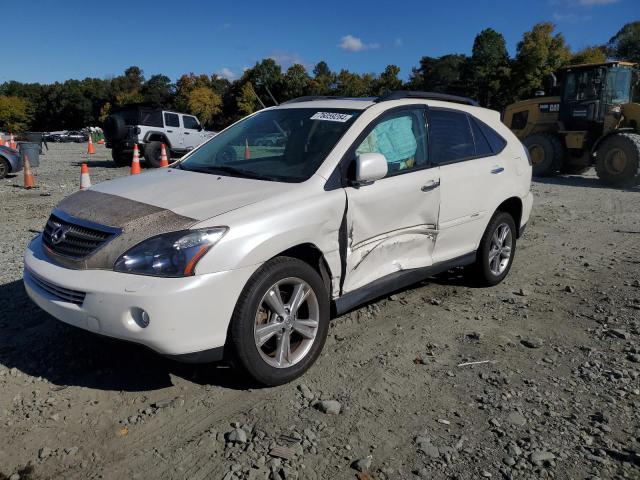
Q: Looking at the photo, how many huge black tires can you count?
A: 2